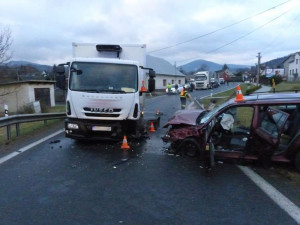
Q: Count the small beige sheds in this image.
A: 1